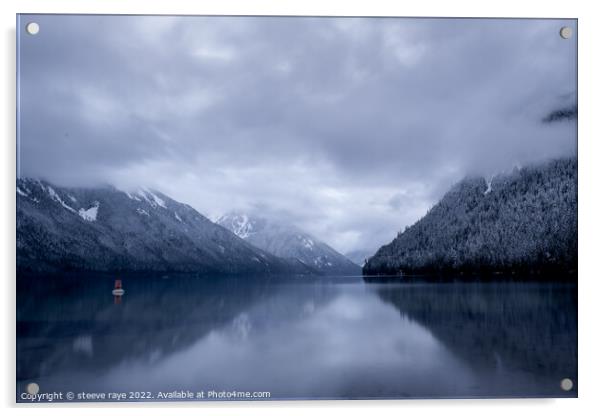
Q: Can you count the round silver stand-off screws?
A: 4